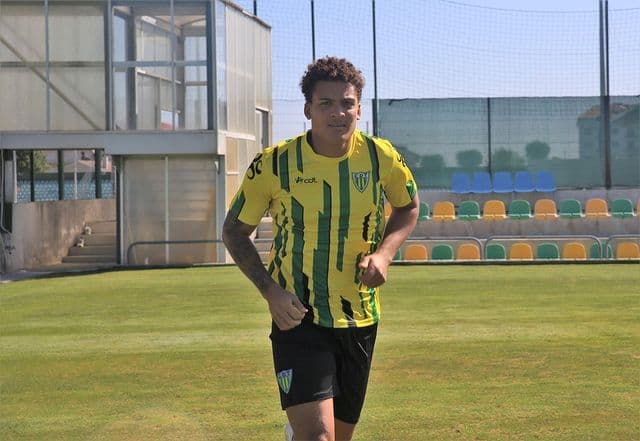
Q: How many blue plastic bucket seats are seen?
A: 5